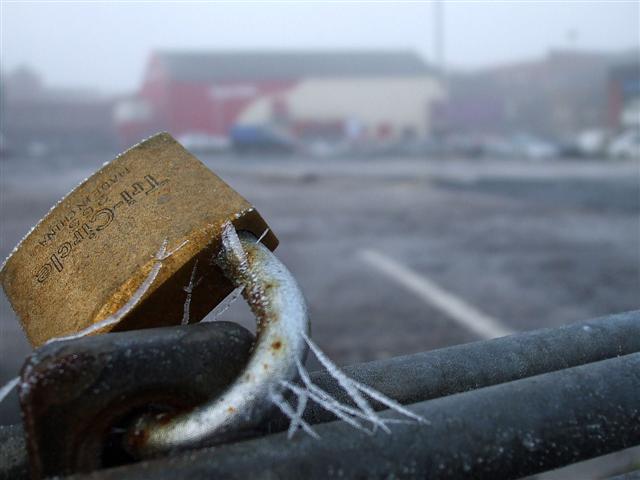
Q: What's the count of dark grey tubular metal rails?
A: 2